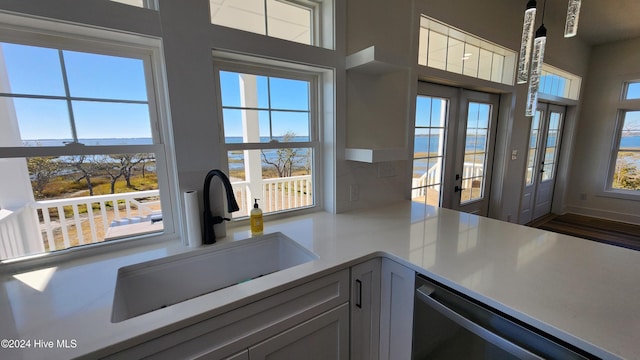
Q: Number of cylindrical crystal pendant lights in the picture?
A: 3